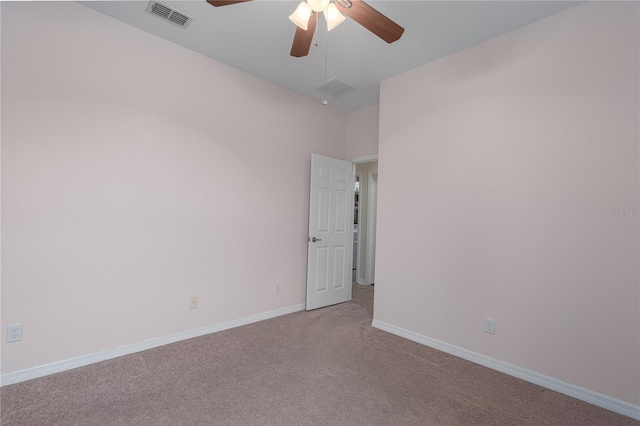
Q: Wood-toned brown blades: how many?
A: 3